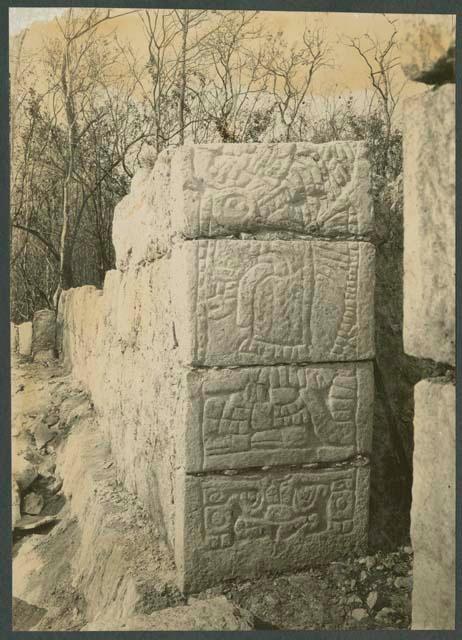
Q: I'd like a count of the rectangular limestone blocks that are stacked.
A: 4